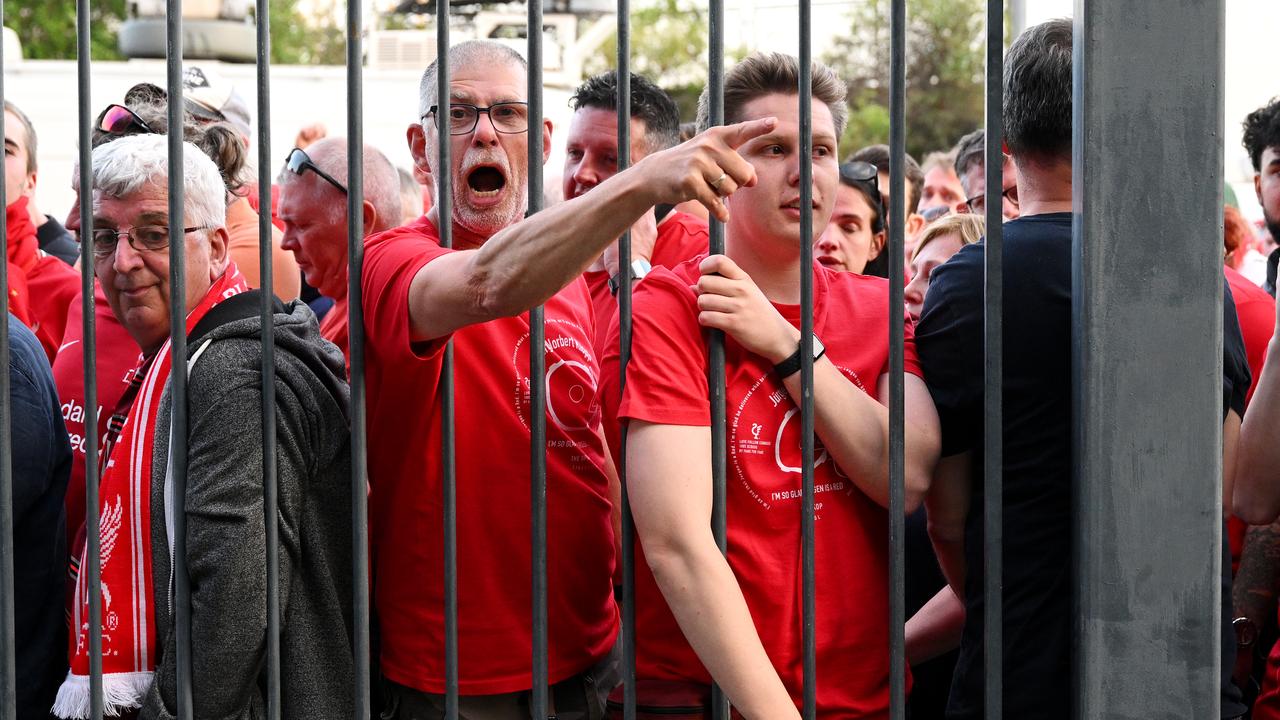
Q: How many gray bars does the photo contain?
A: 13